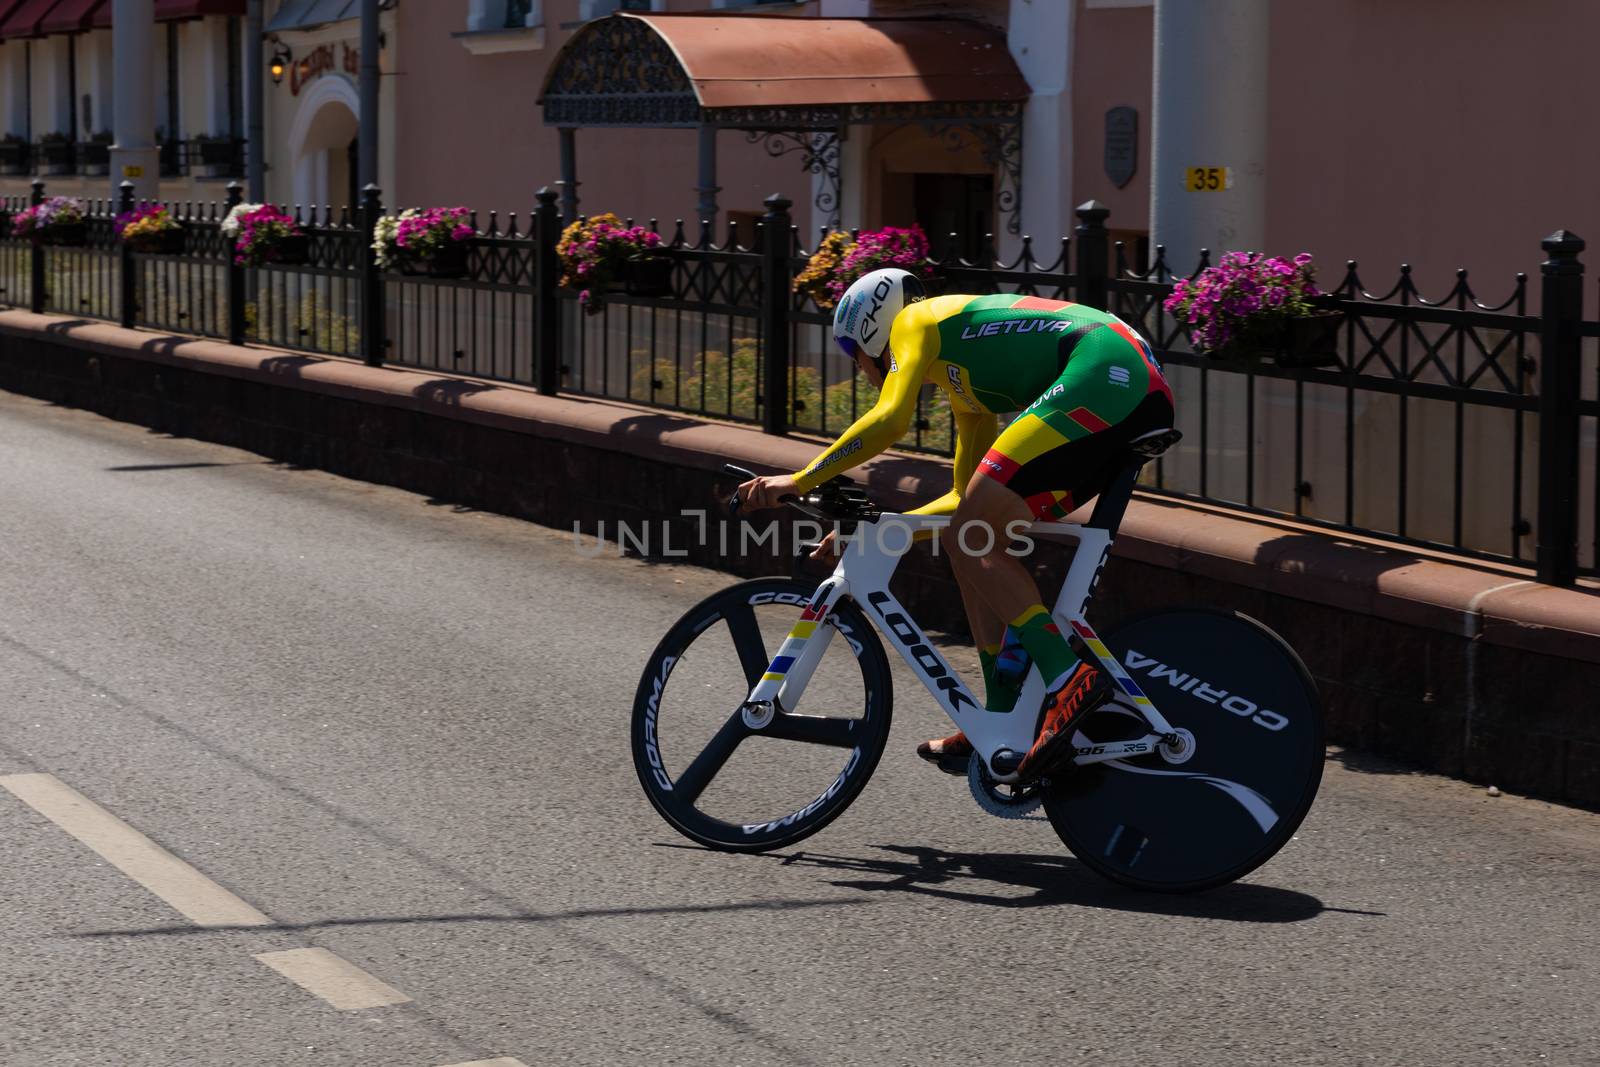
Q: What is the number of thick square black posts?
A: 8